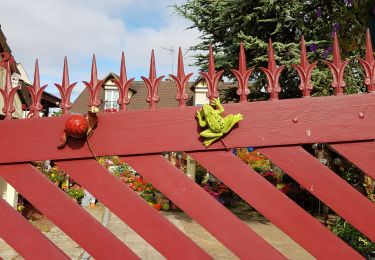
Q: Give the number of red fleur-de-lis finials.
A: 13